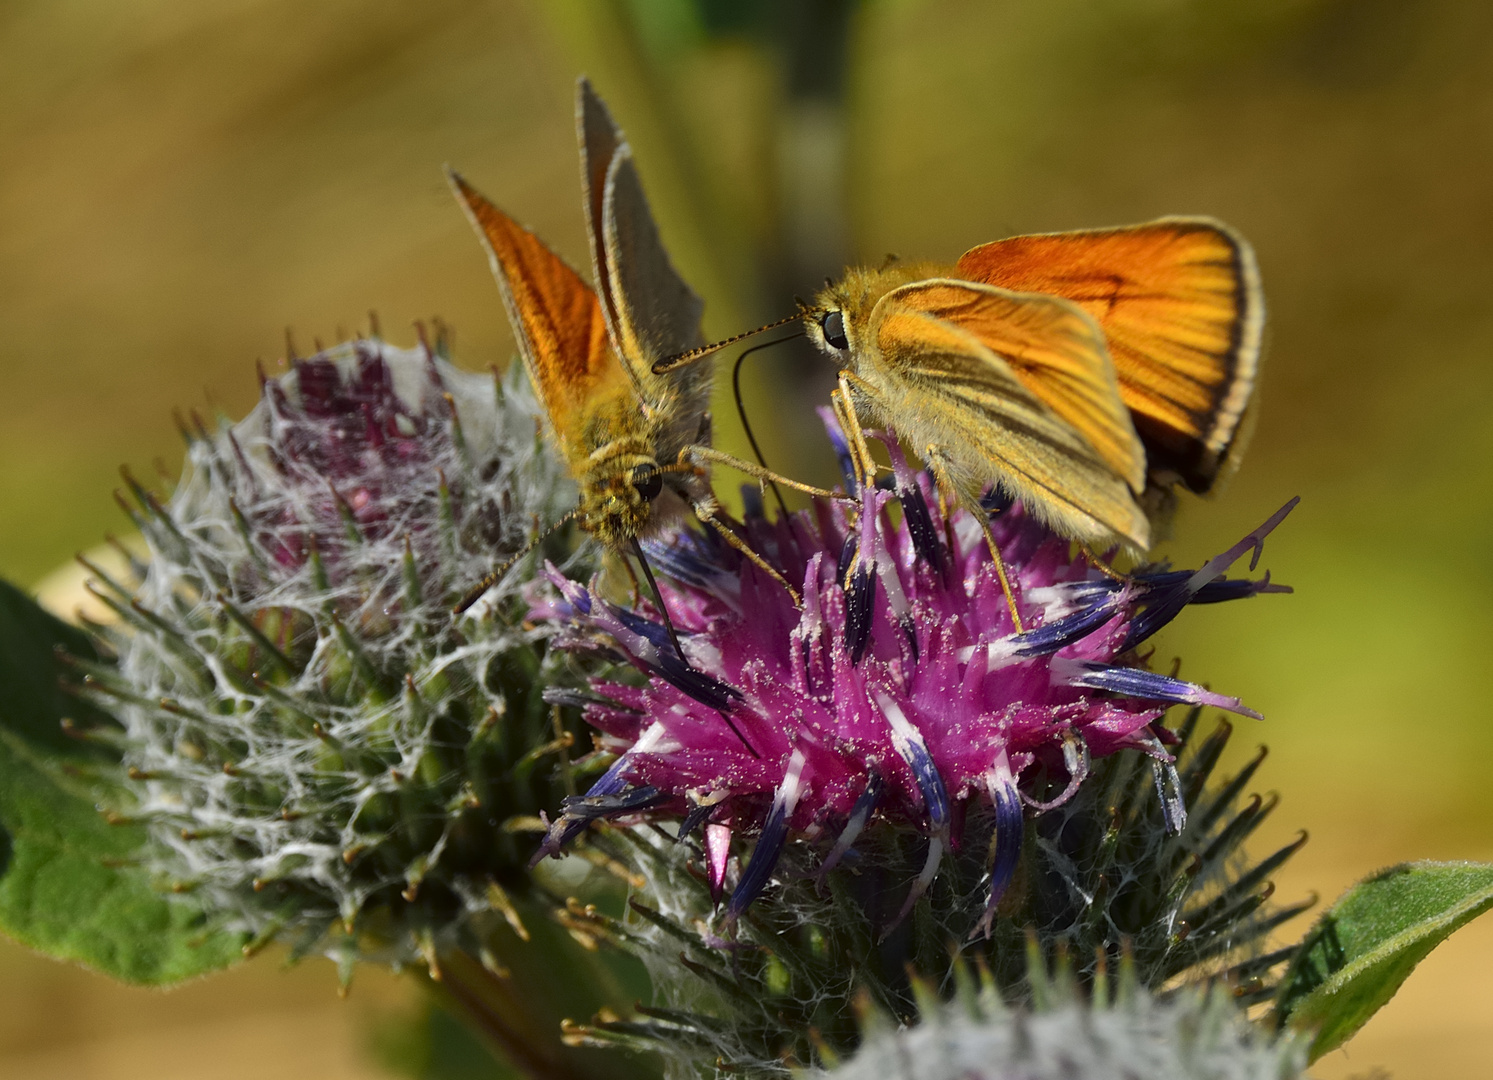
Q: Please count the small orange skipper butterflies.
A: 2